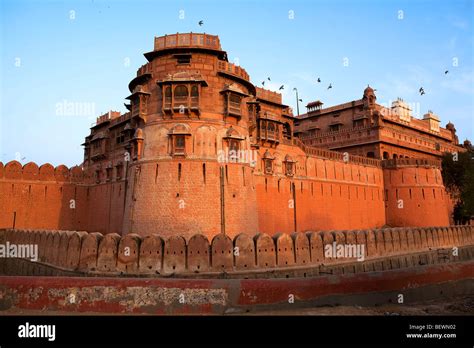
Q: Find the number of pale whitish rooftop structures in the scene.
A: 2